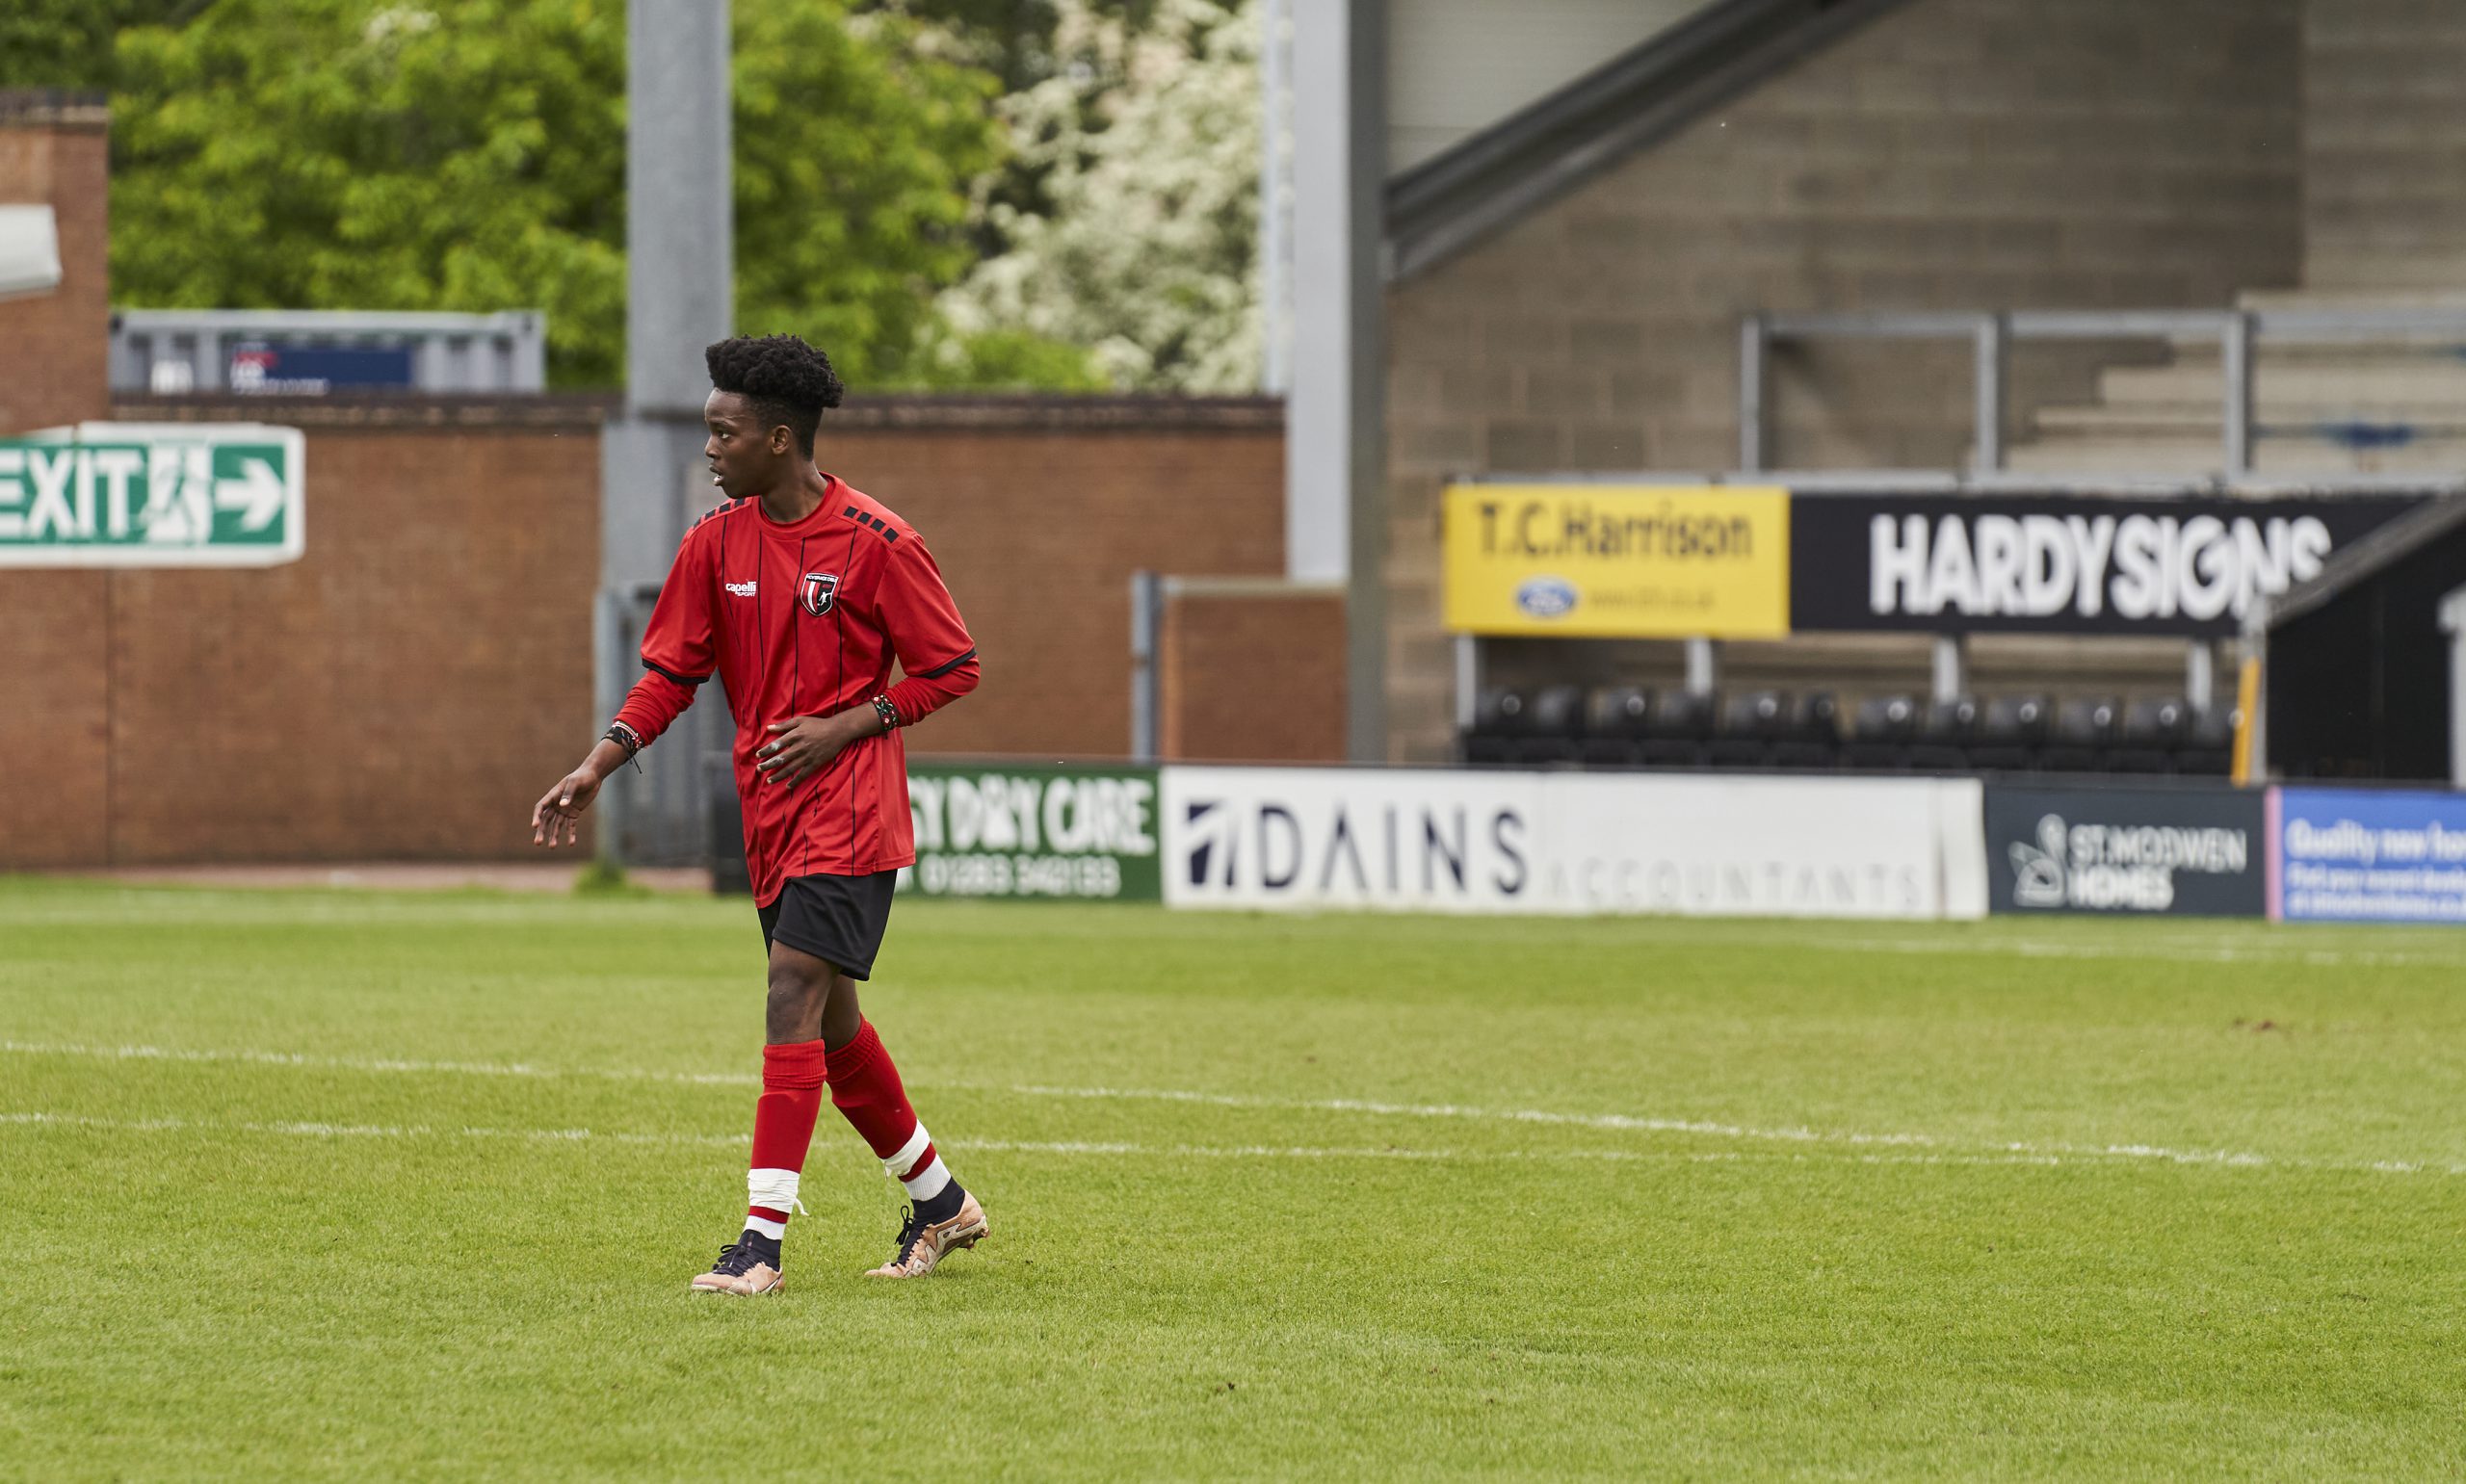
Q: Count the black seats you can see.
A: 12